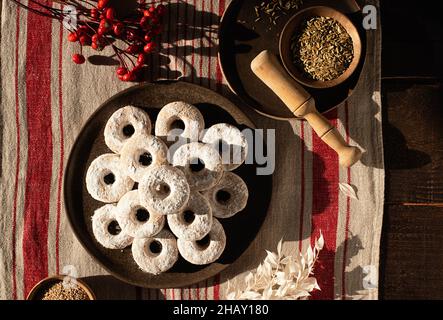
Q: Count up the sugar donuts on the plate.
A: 13